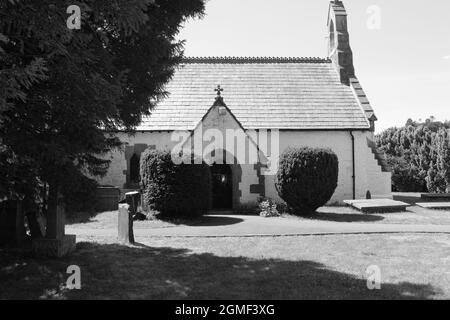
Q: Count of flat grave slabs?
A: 2